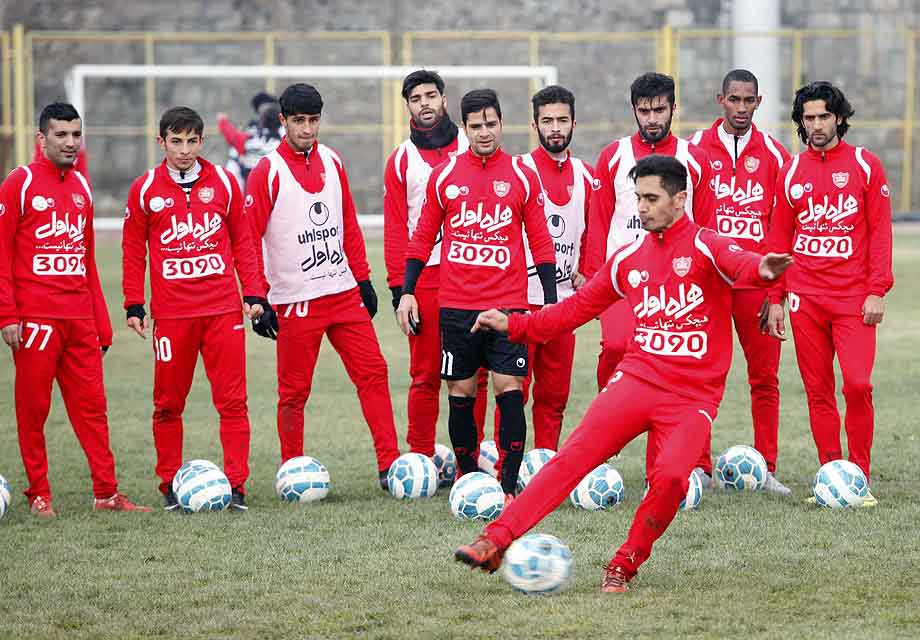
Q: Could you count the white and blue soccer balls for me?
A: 14